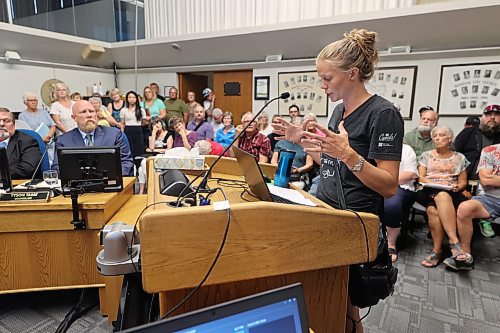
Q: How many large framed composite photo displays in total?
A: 3